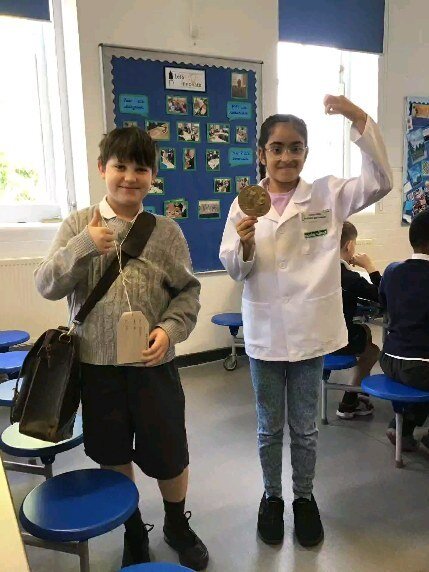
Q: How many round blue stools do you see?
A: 9